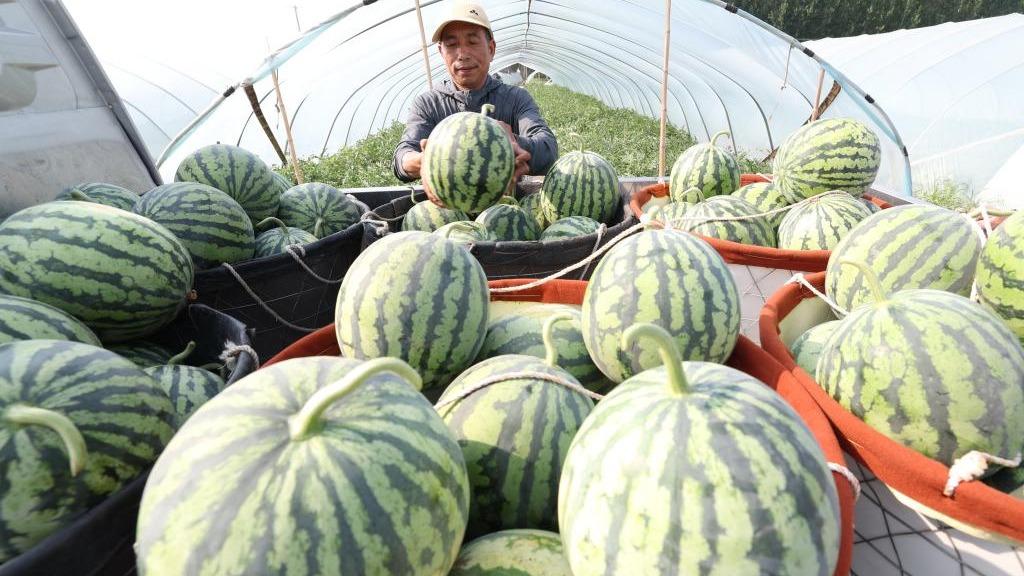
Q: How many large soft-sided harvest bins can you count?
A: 6